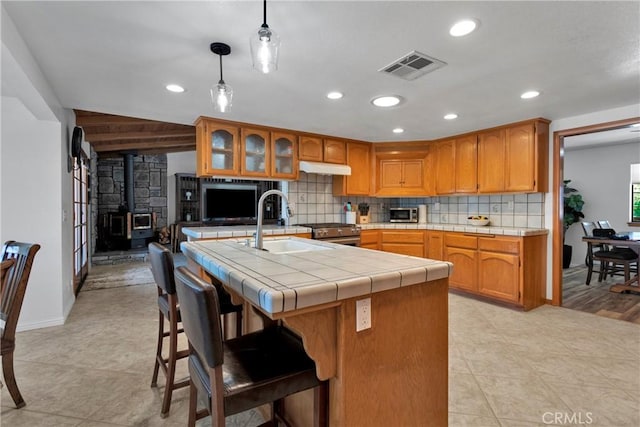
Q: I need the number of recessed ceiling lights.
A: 7